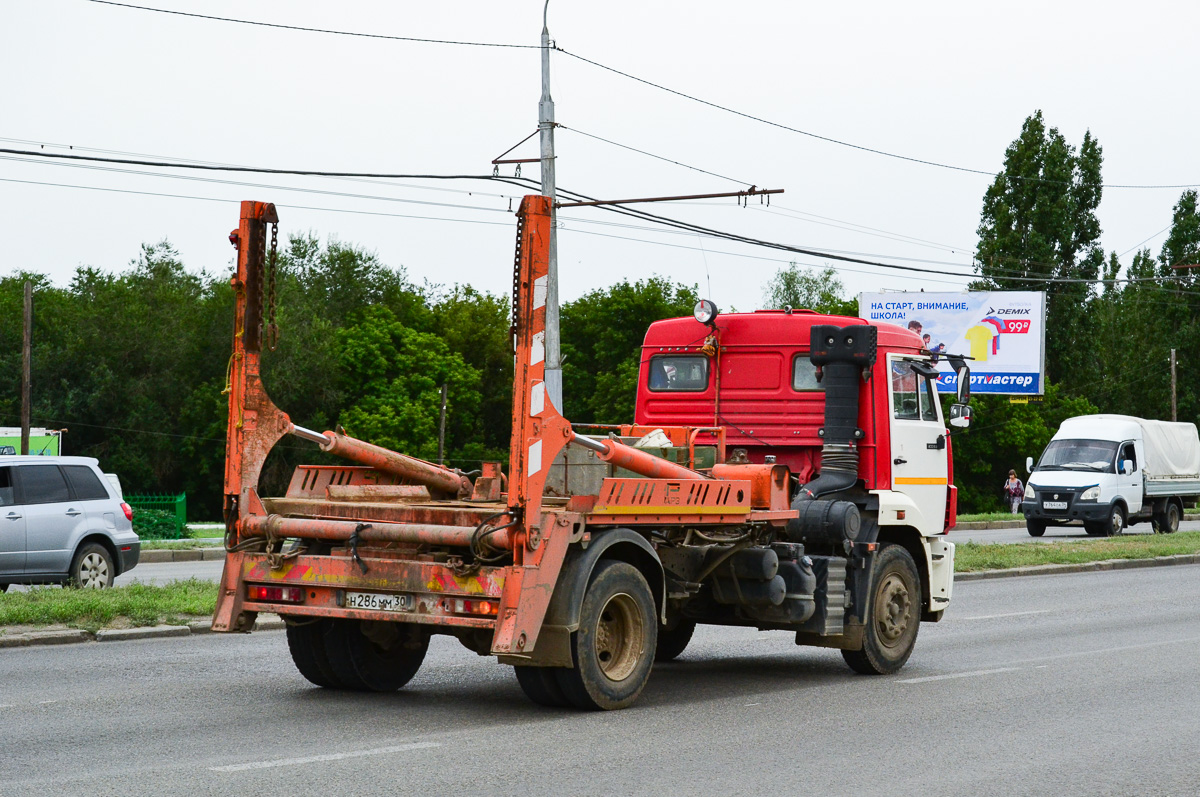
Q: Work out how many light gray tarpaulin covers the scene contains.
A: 1